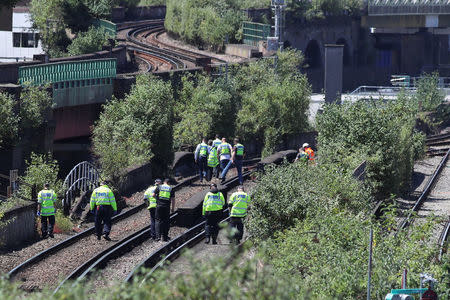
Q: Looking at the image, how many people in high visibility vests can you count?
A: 13